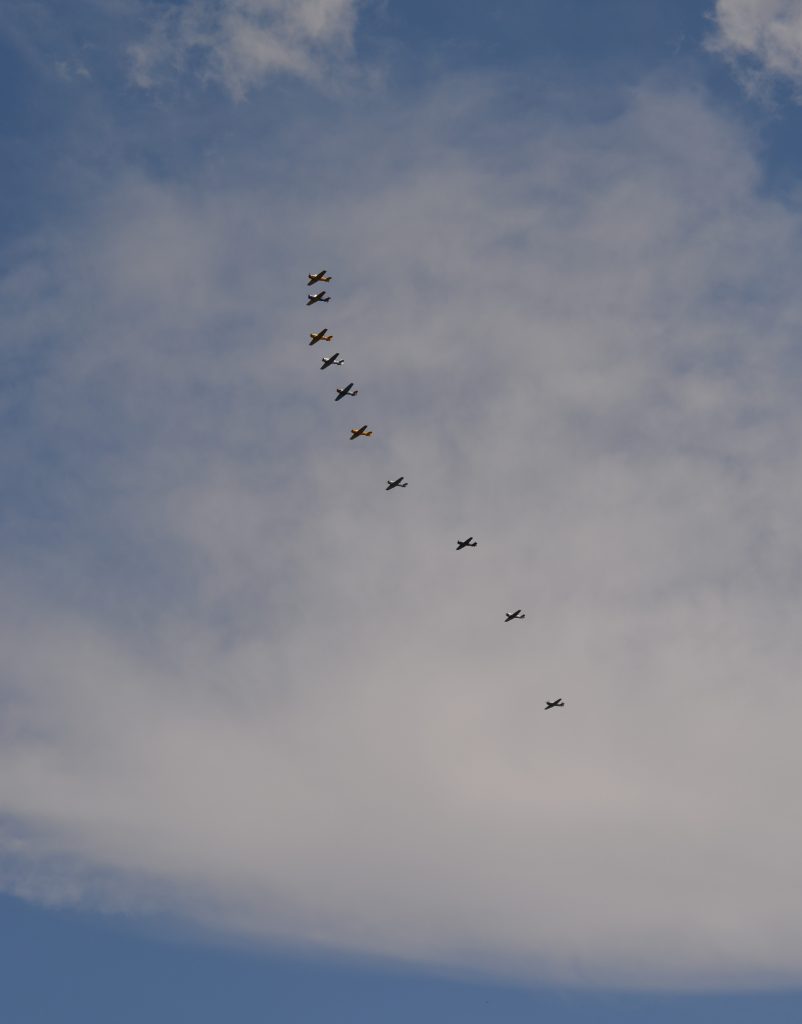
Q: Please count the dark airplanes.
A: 7